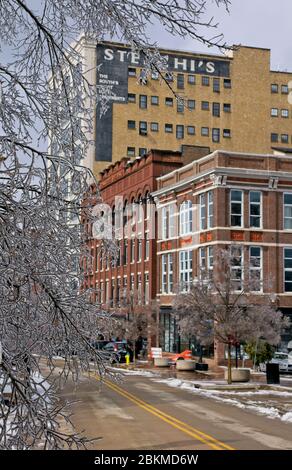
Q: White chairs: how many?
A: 0